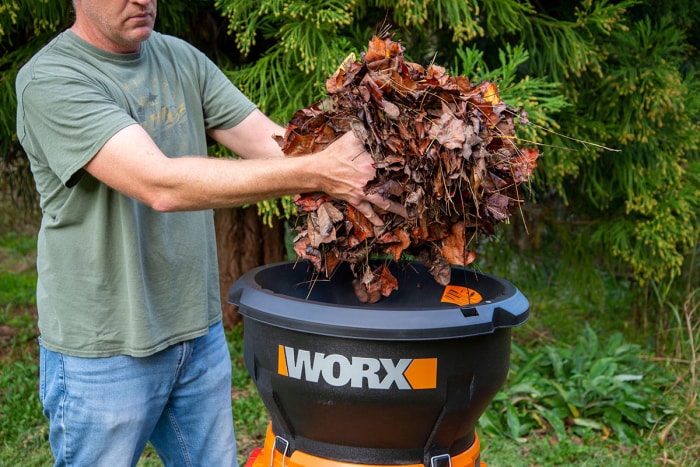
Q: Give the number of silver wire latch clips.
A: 2